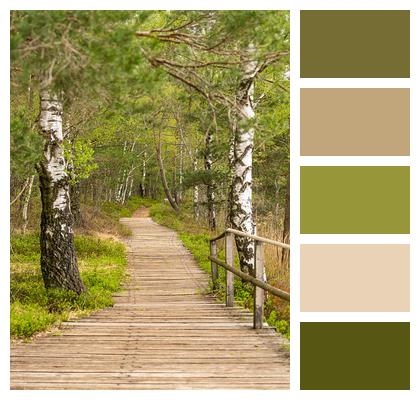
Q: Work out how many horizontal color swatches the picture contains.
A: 5